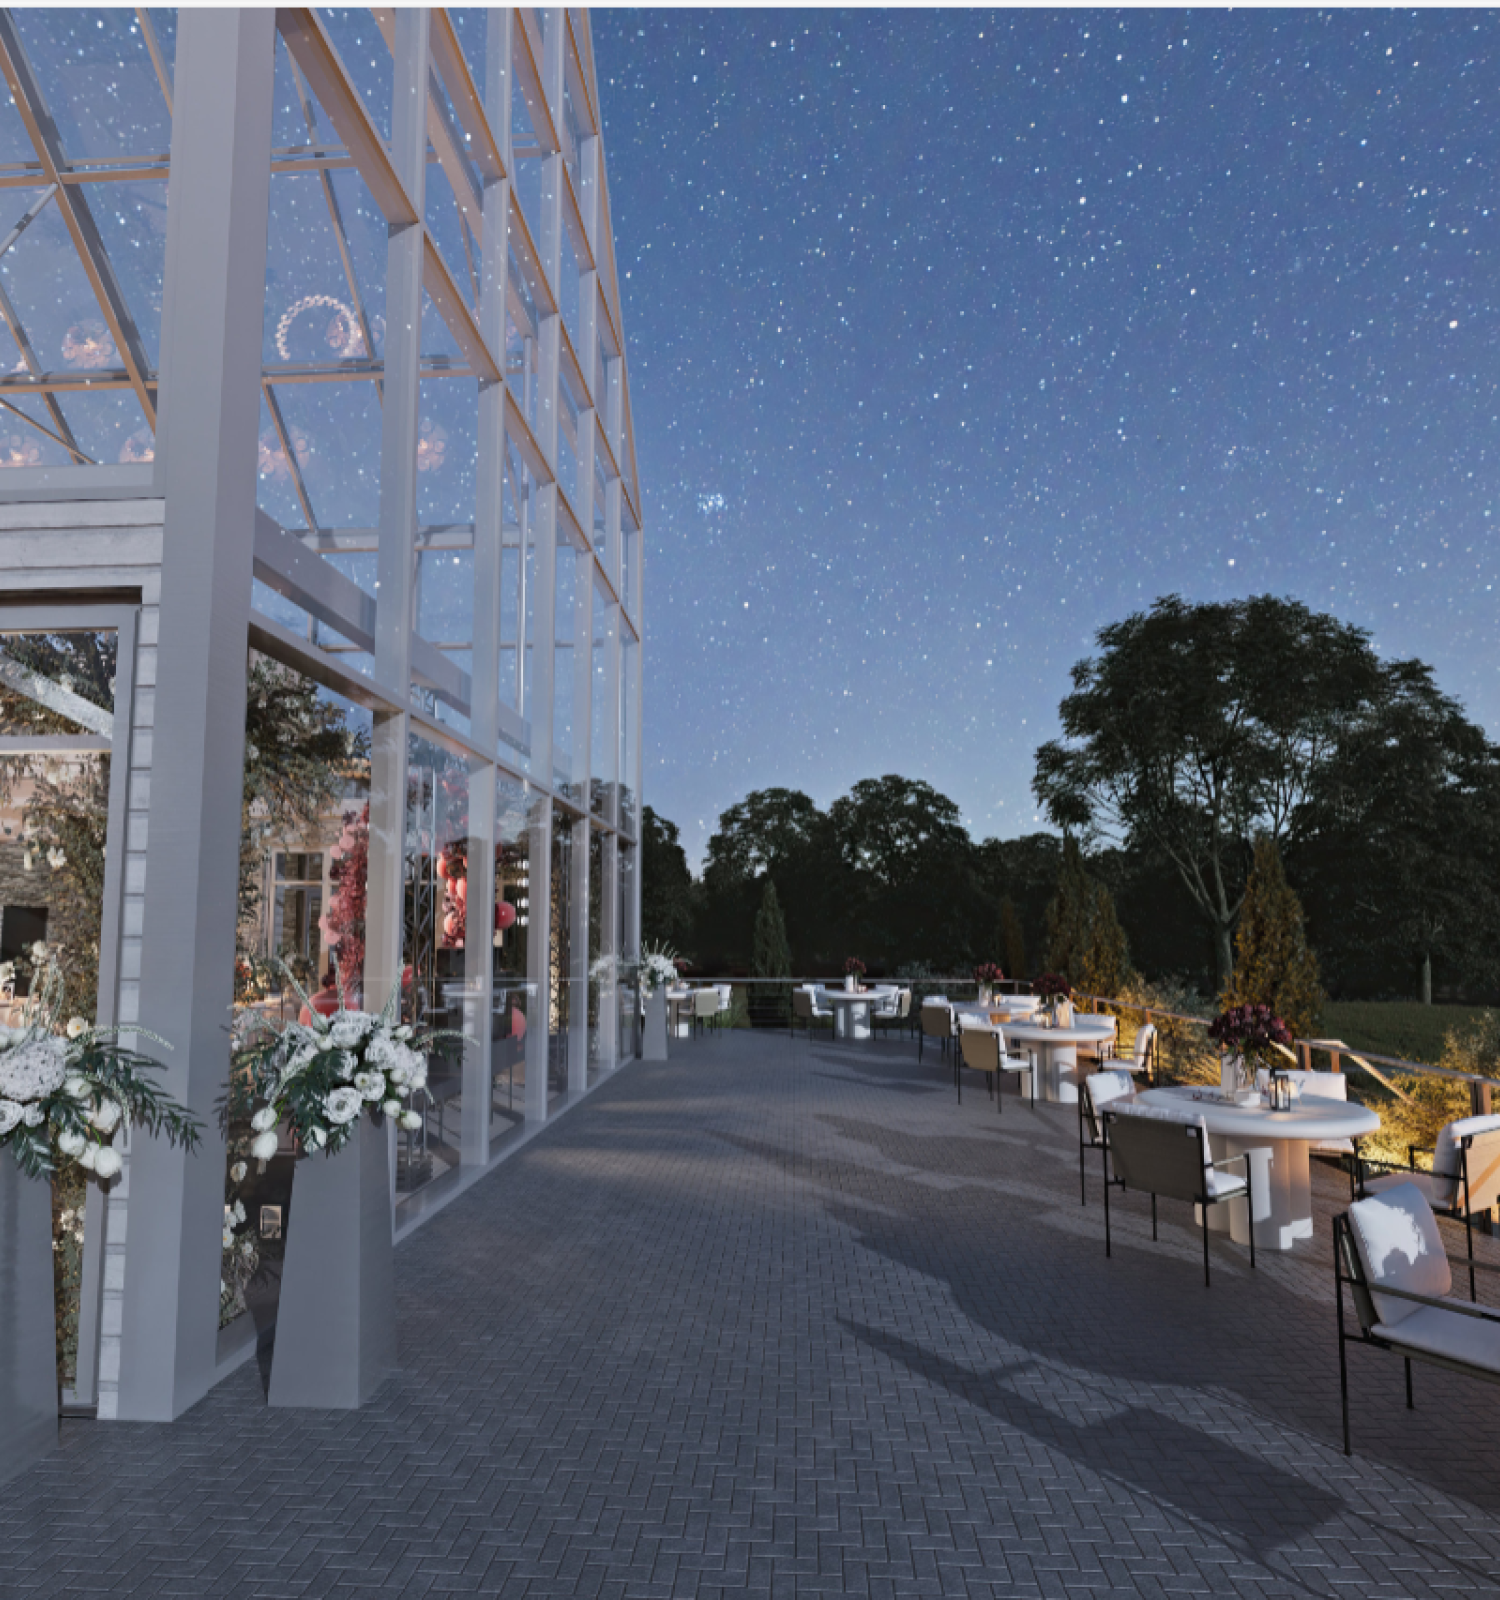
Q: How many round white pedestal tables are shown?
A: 5